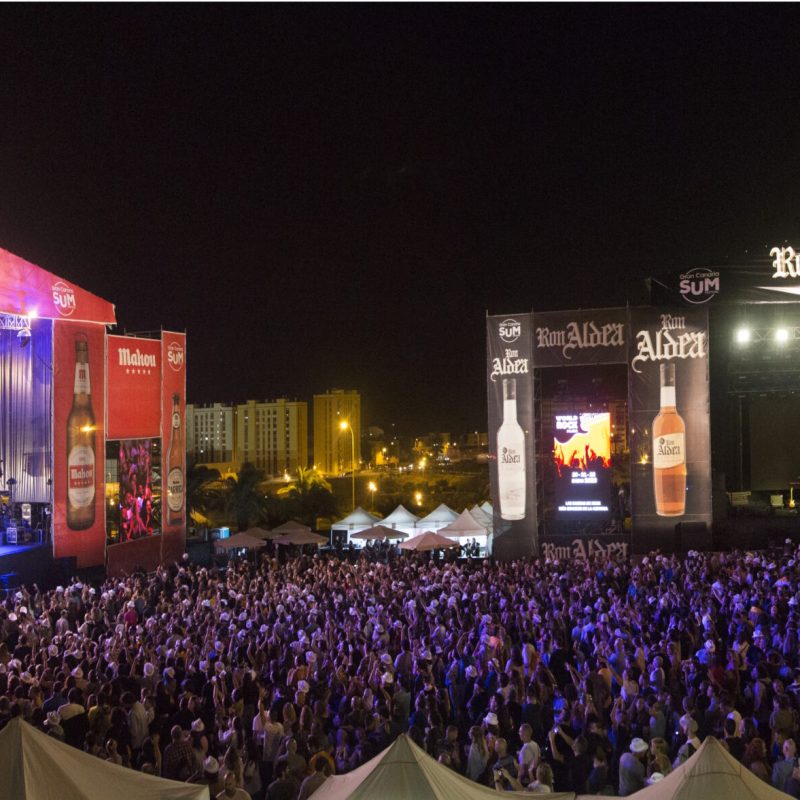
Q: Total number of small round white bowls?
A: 0